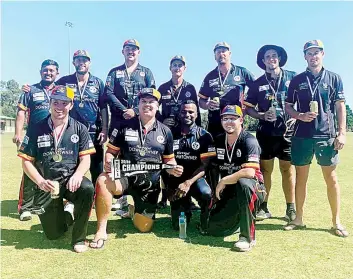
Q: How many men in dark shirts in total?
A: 11